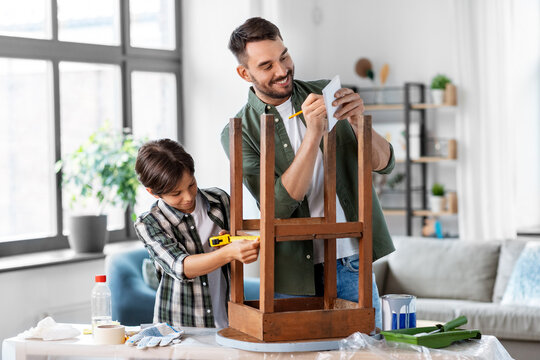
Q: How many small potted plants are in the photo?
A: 2